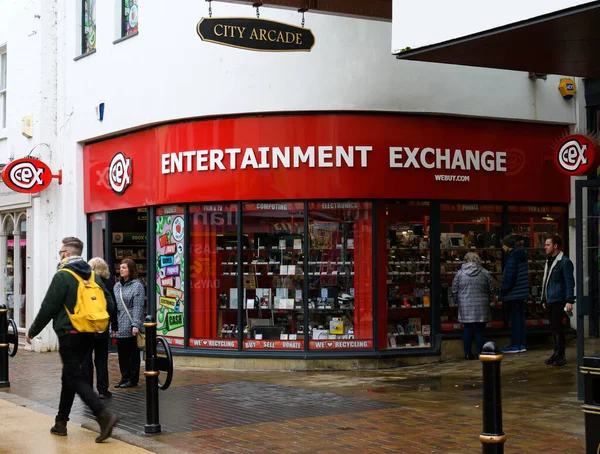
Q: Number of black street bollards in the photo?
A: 3